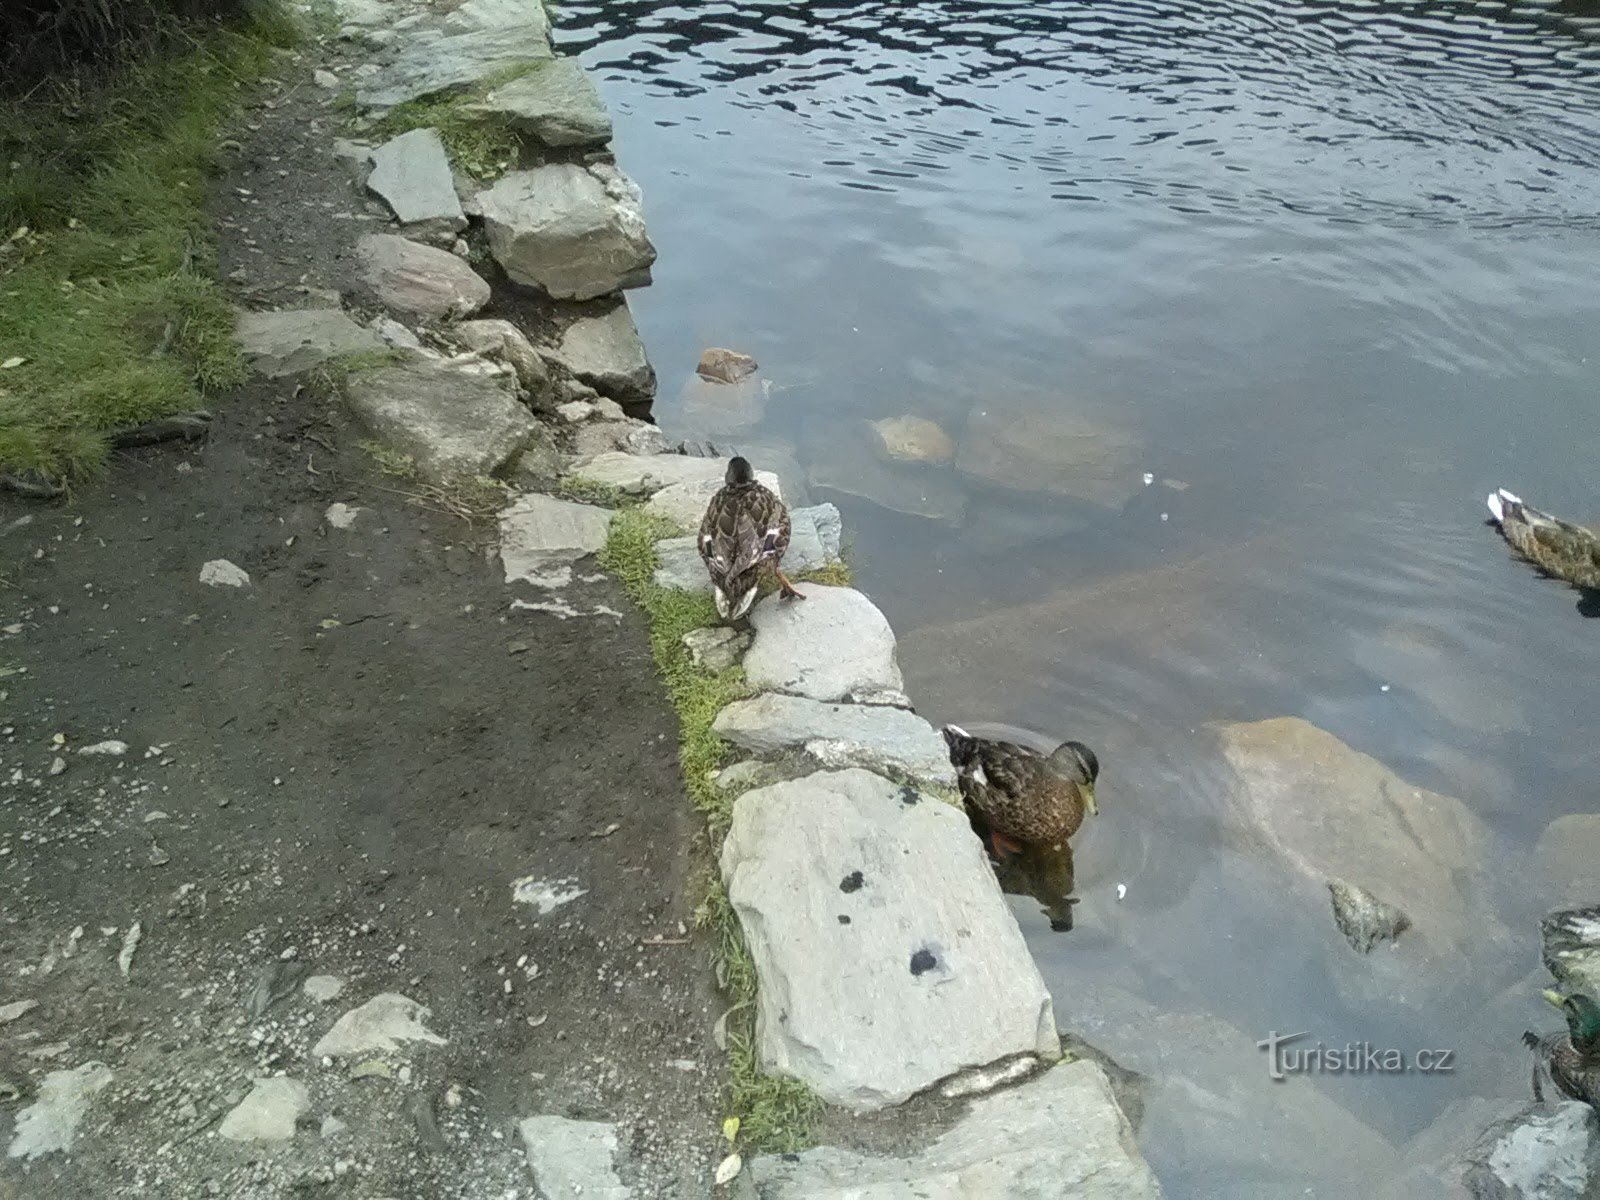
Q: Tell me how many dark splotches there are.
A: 4